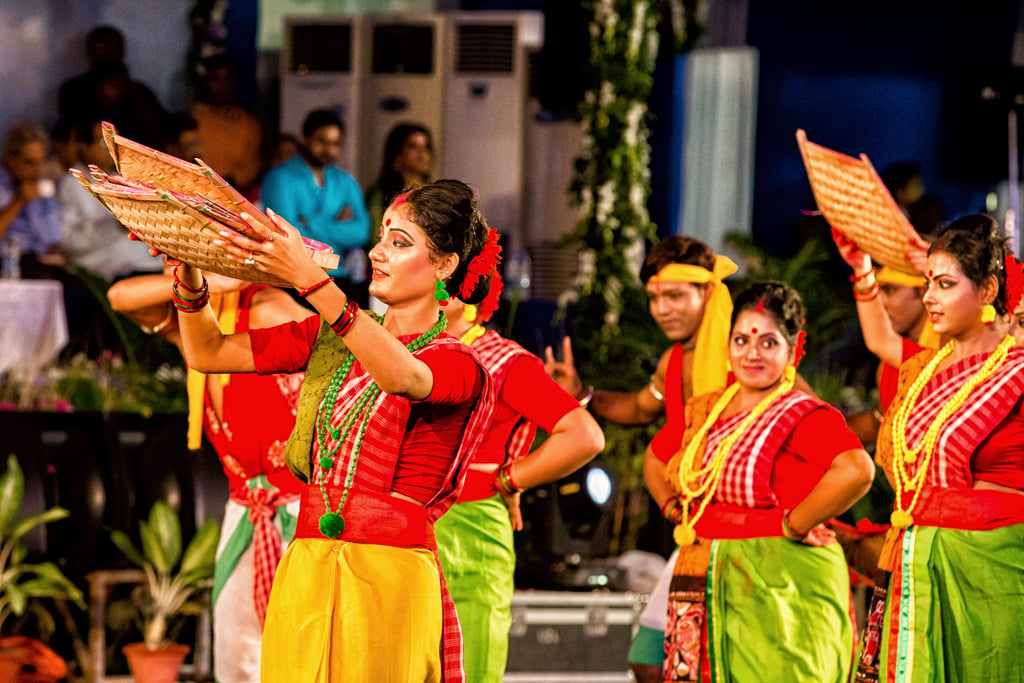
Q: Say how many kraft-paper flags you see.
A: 0